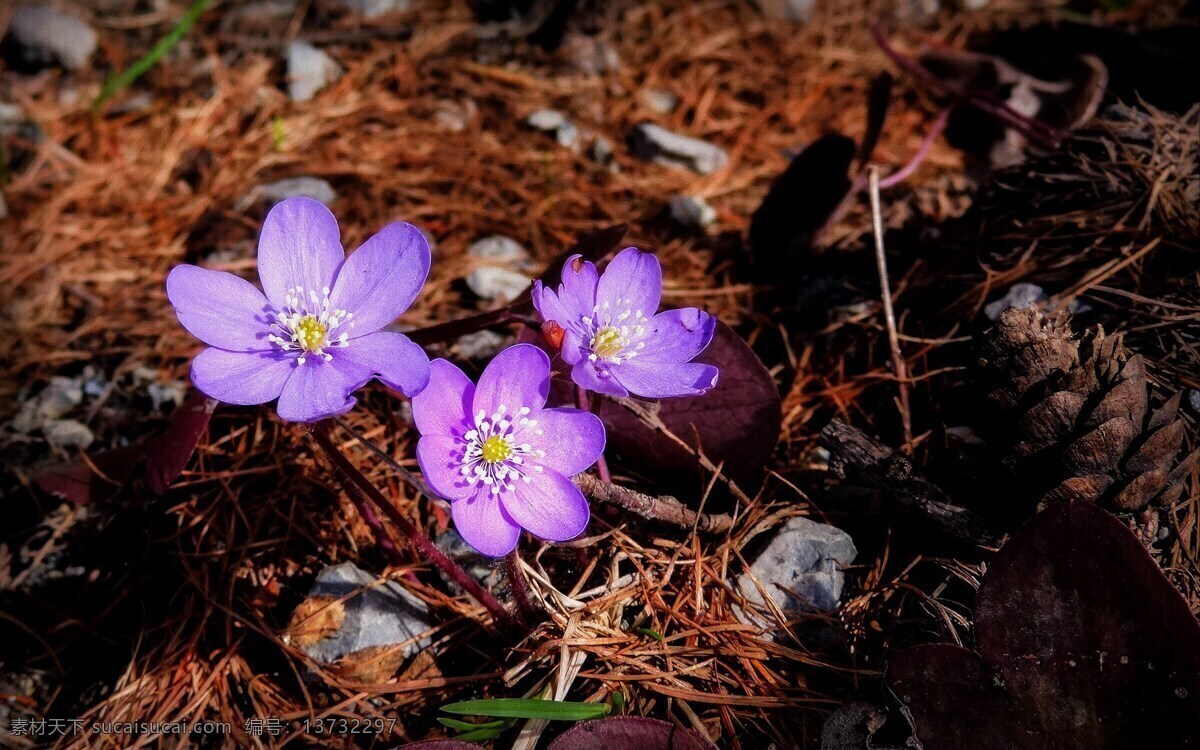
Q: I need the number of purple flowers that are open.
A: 3